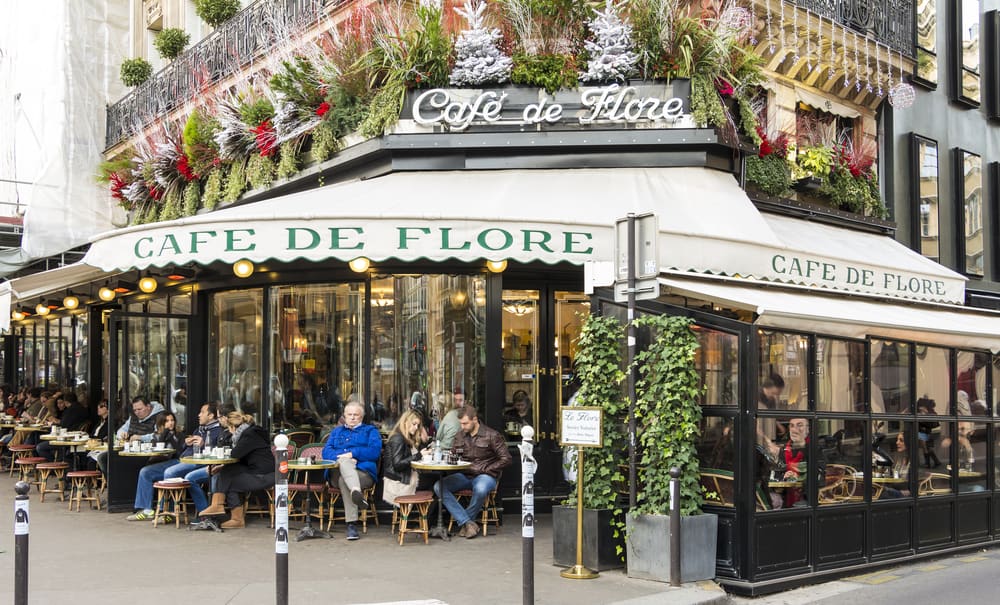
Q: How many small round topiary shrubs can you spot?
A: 3